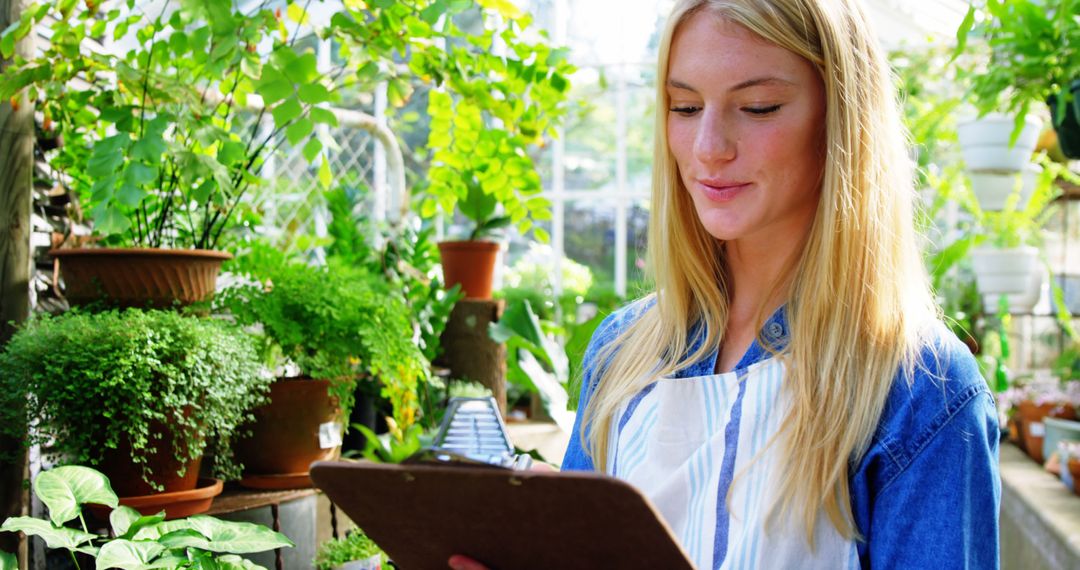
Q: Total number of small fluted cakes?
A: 0